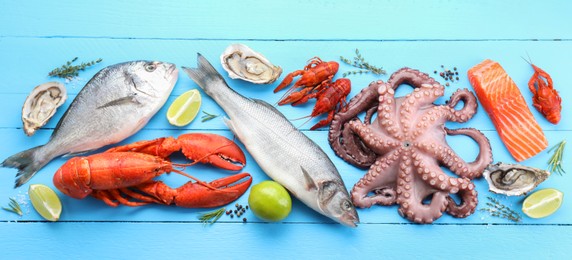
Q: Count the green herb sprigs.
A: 7